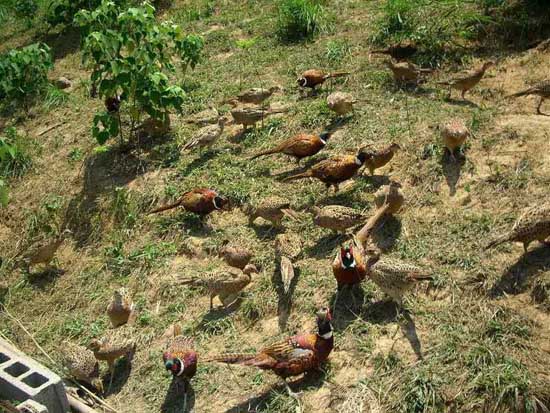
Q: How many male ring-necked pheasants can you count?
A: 7